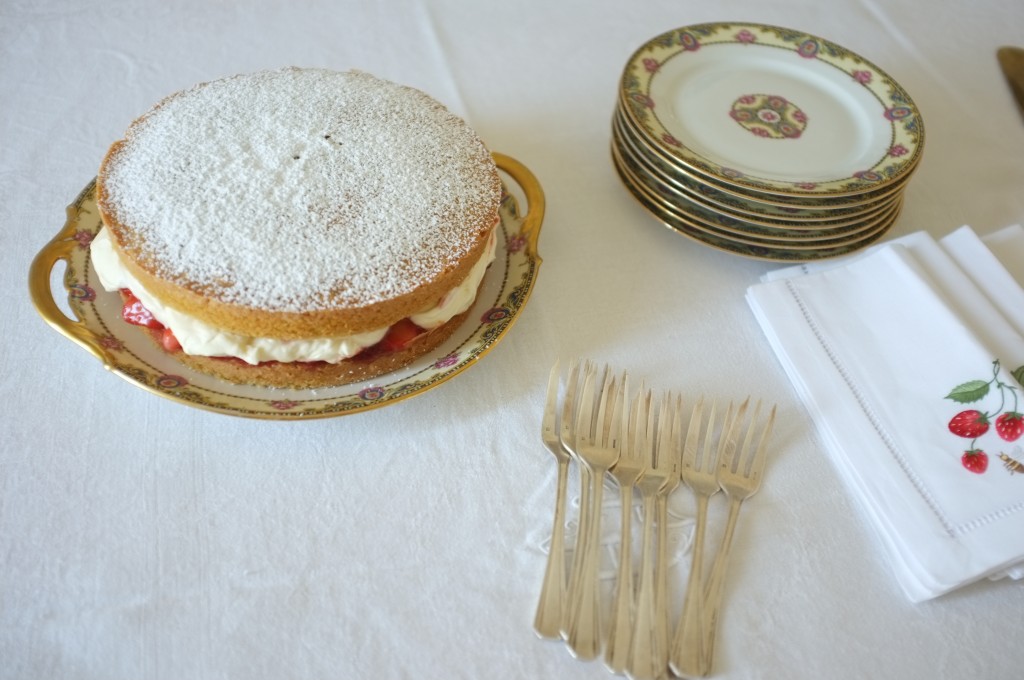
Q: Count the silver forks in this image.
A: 8